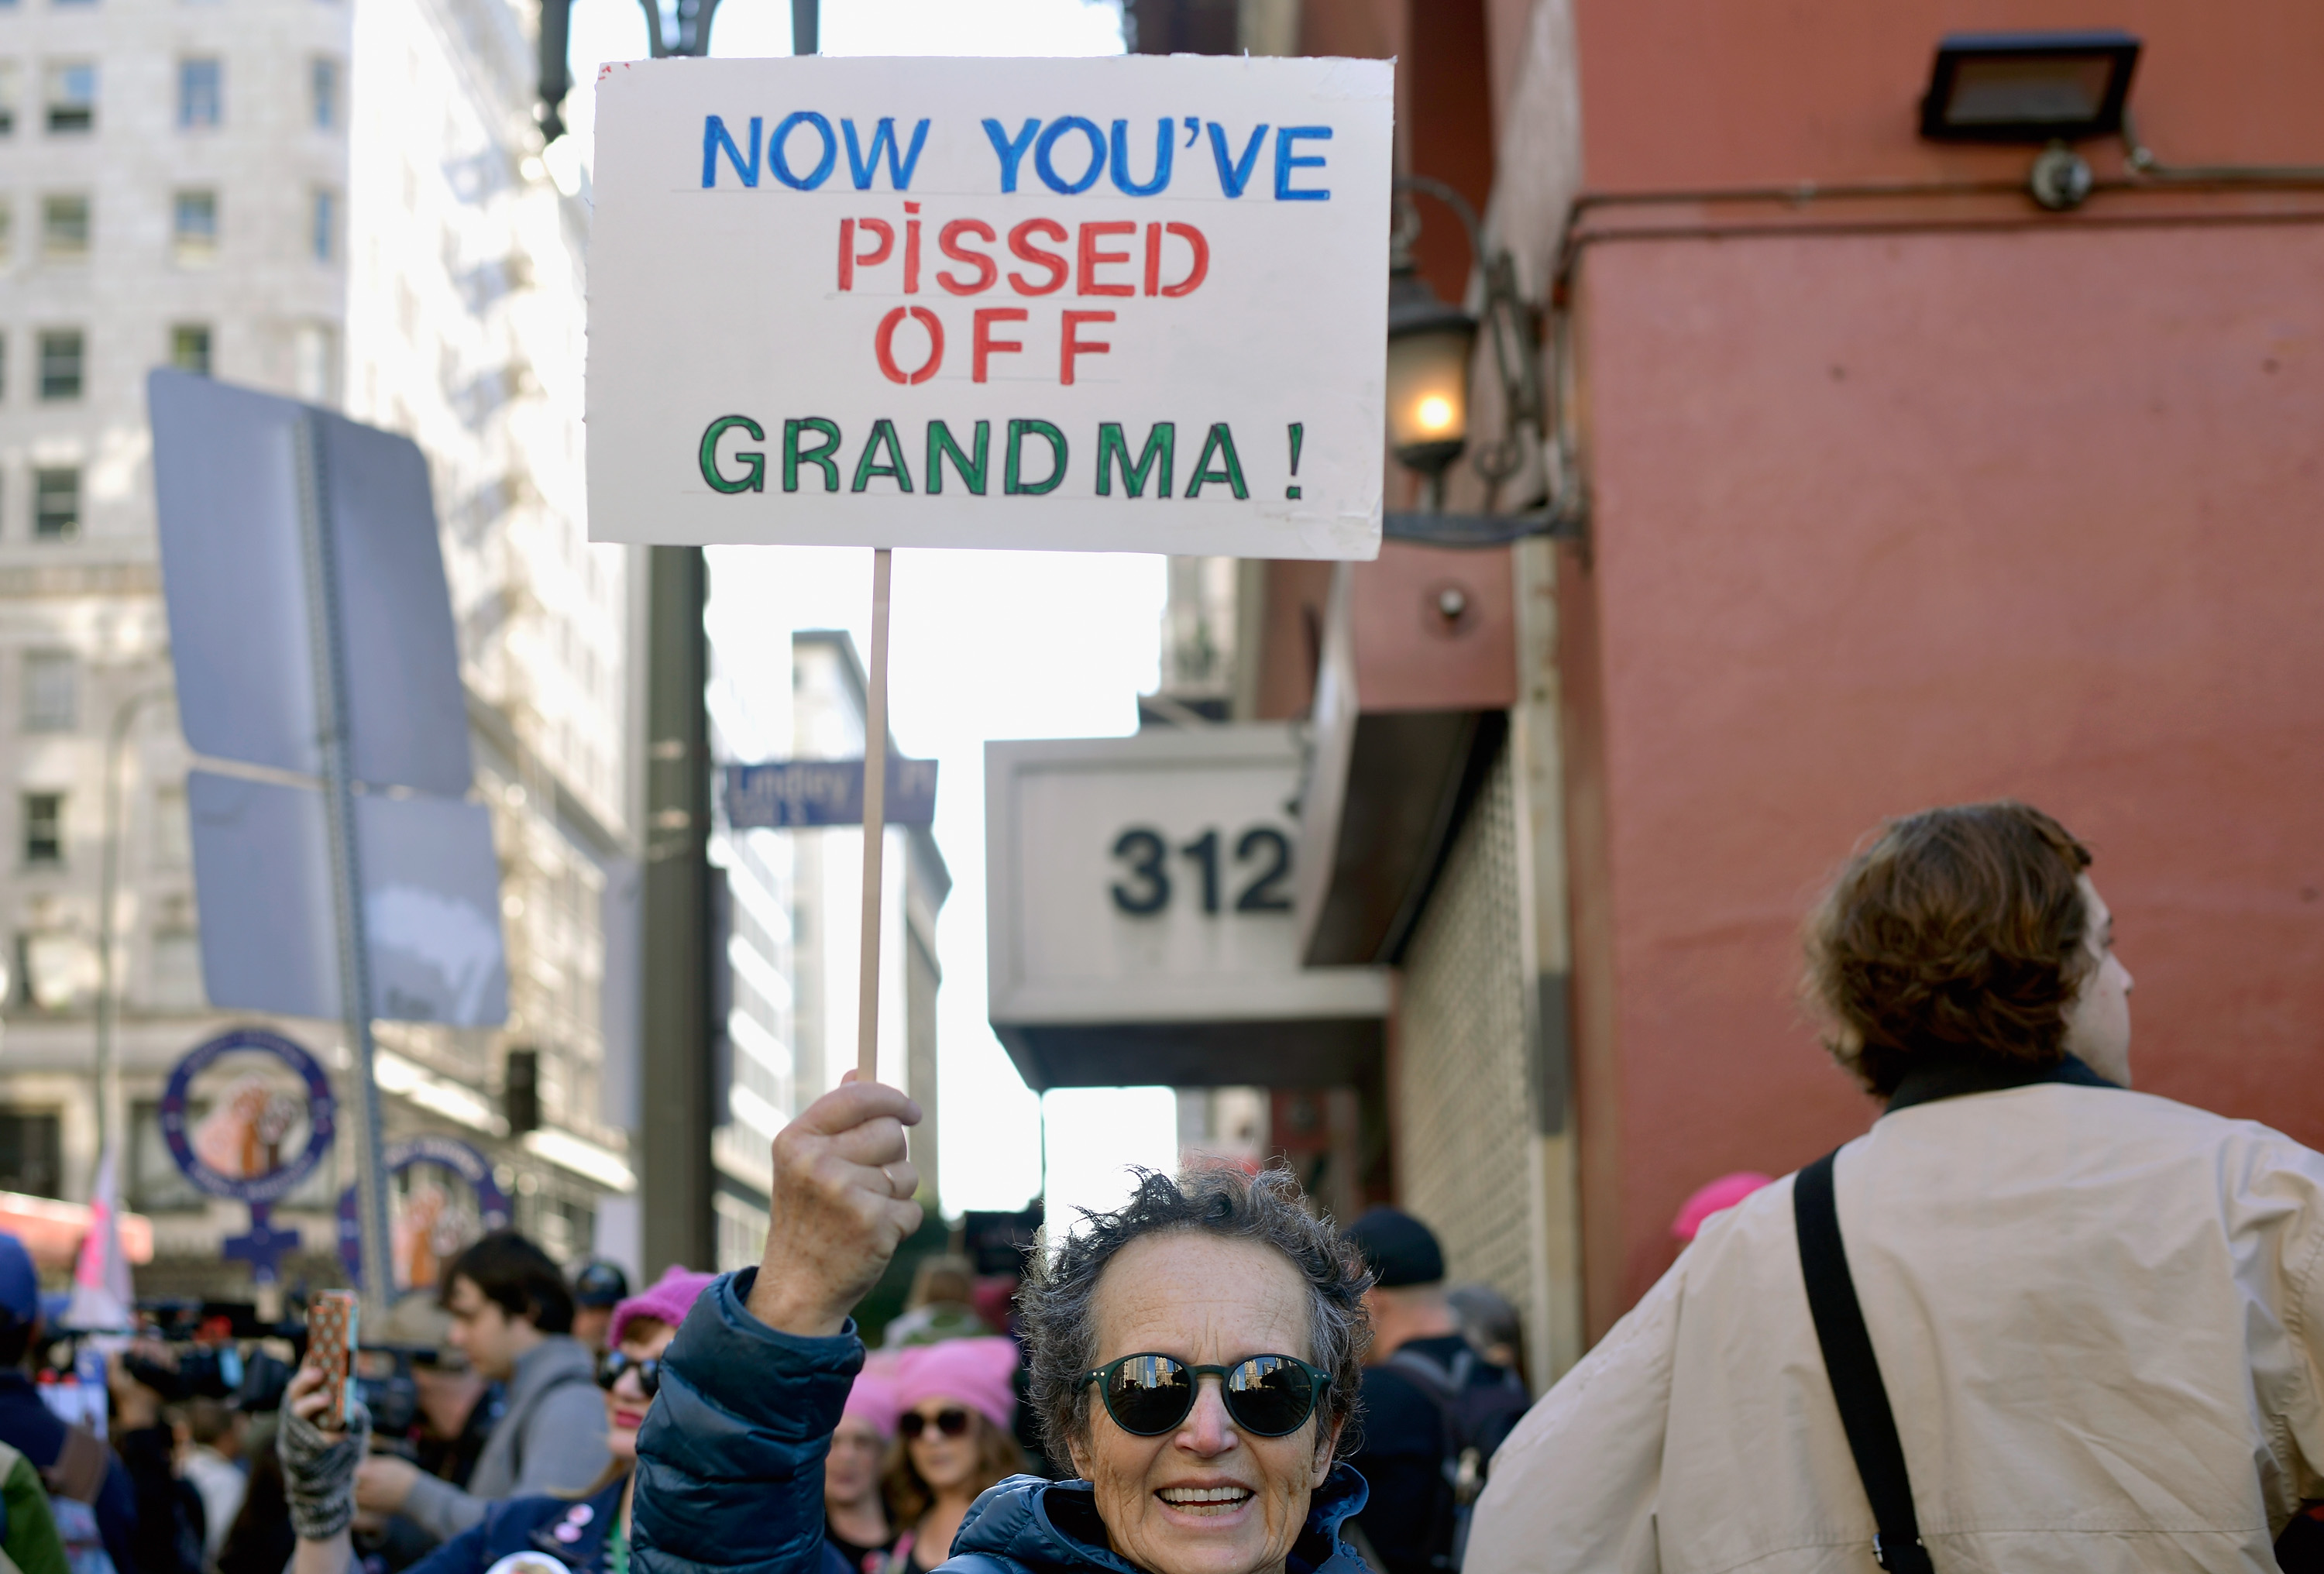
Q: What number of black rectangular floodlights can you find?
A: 1